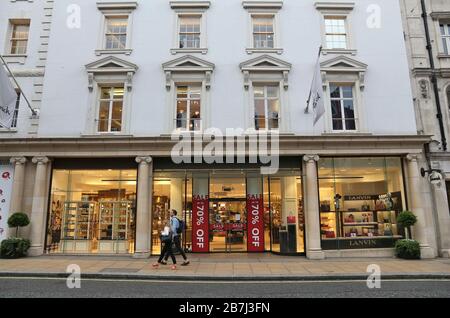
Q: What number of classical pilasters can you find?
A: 5